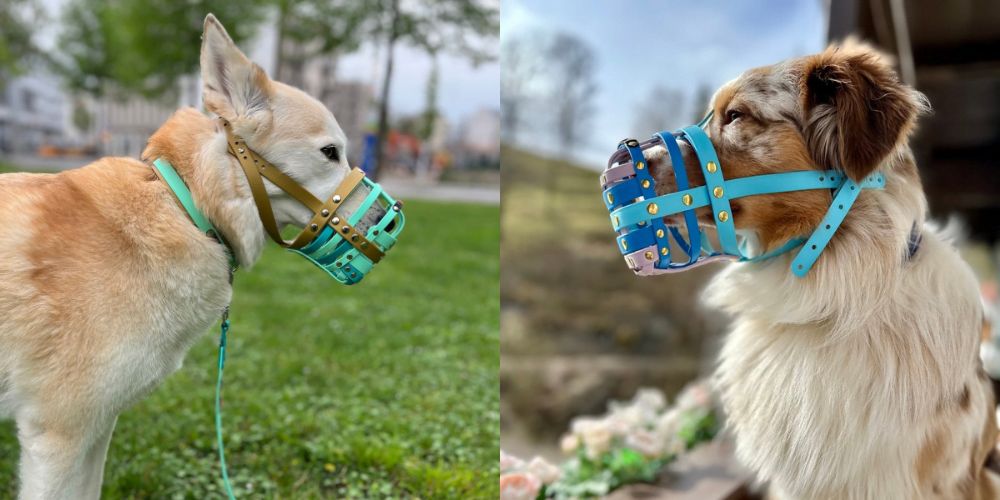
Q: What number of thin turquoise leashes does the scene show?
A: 1